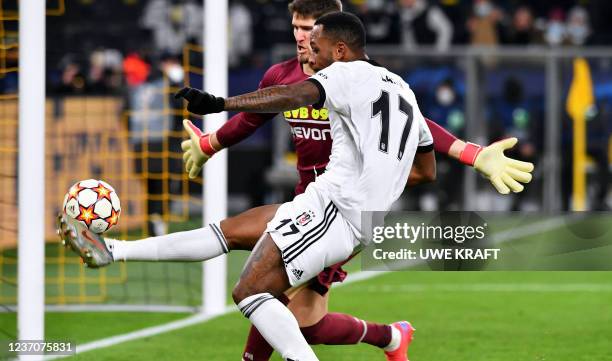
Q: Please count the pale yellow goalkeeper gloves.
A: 2